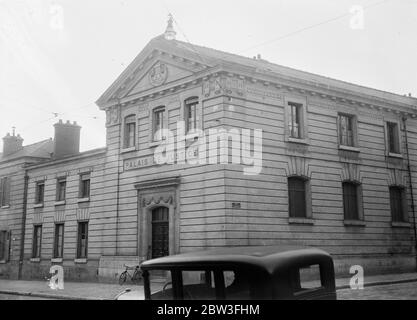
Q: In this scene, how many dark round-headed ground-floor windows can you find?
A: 3